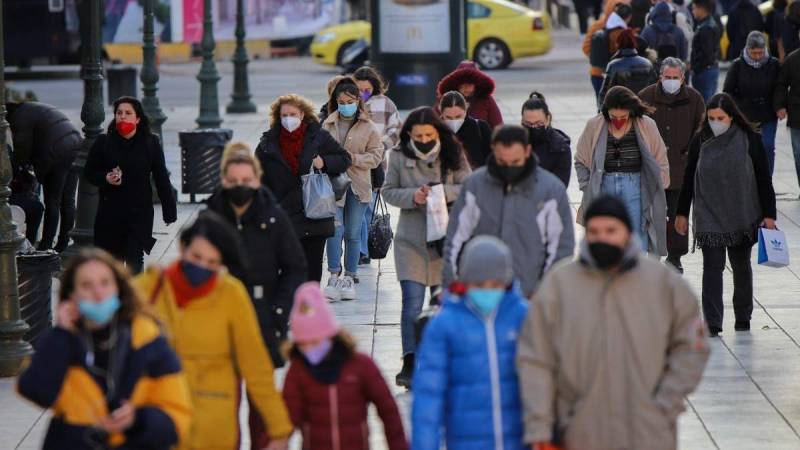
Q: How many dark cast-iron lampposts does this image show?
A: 5